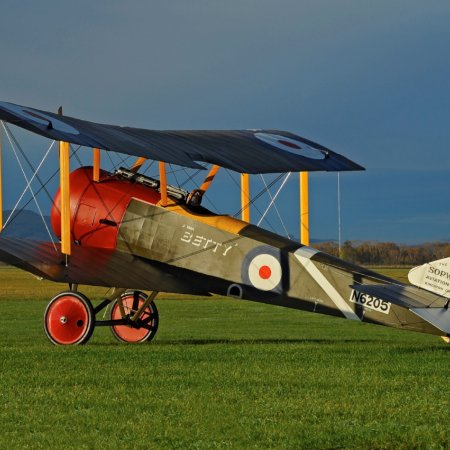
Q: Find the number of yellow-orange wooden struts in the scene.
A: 8